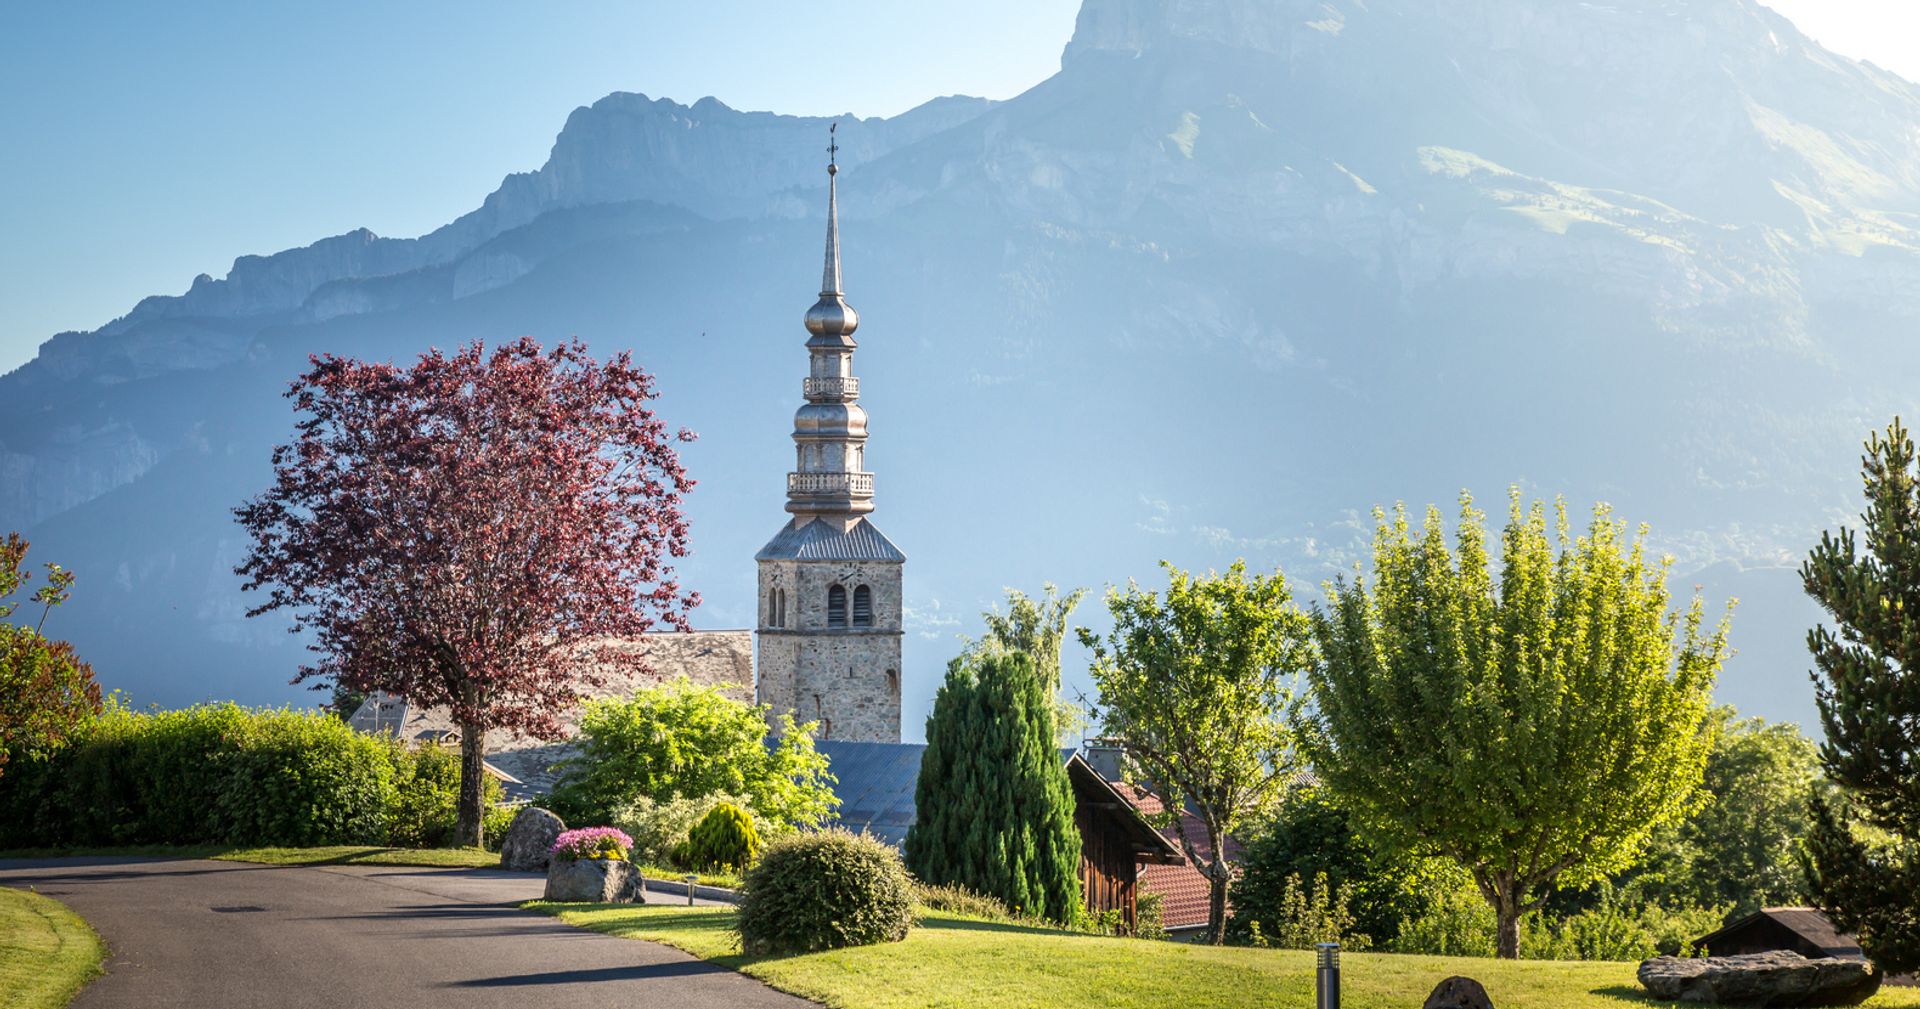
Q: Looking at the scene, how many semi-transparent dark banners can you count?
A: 0